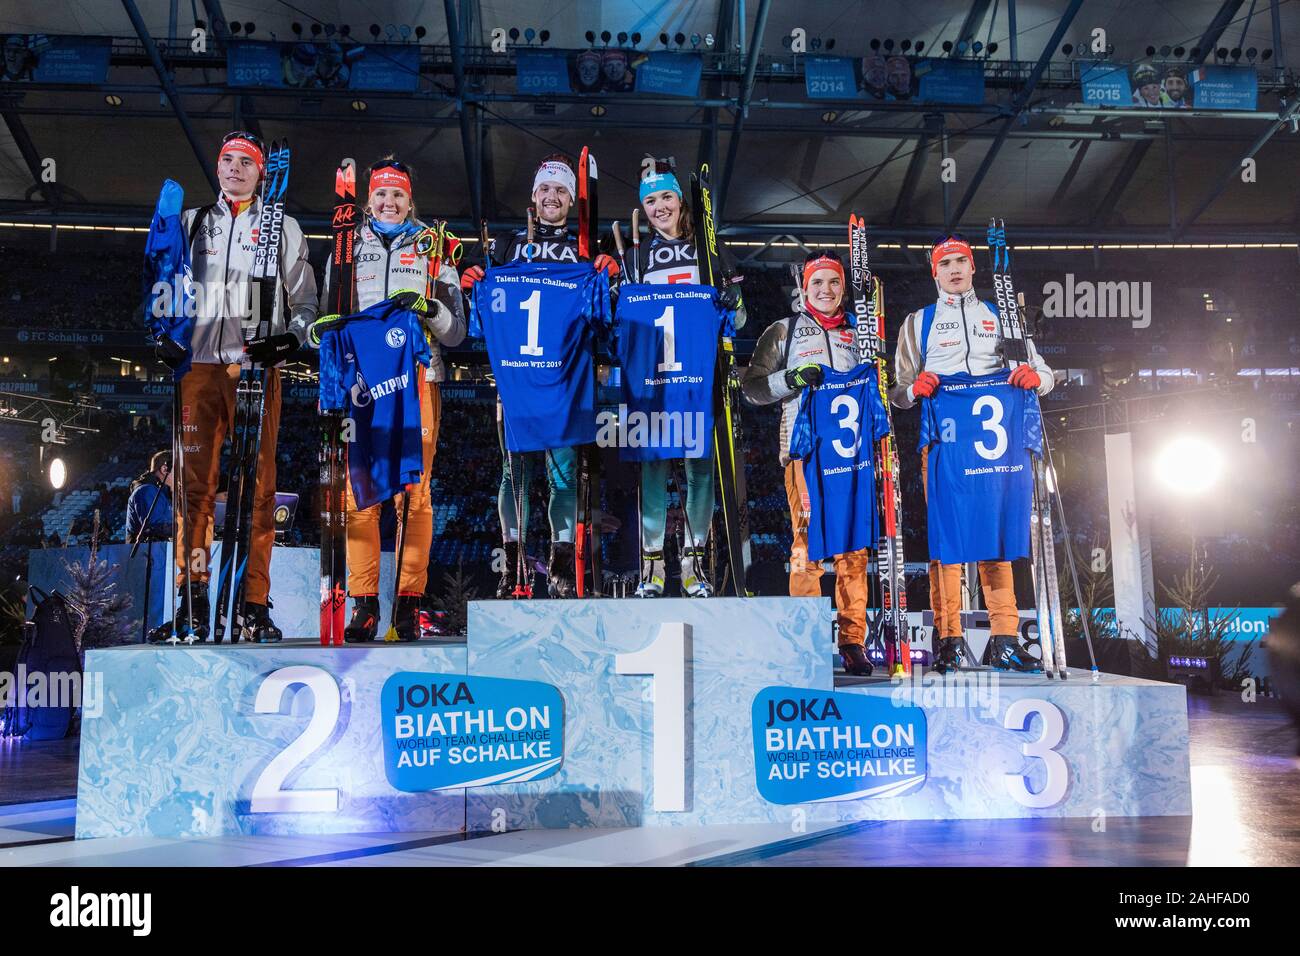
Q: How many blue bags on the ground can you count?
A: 1